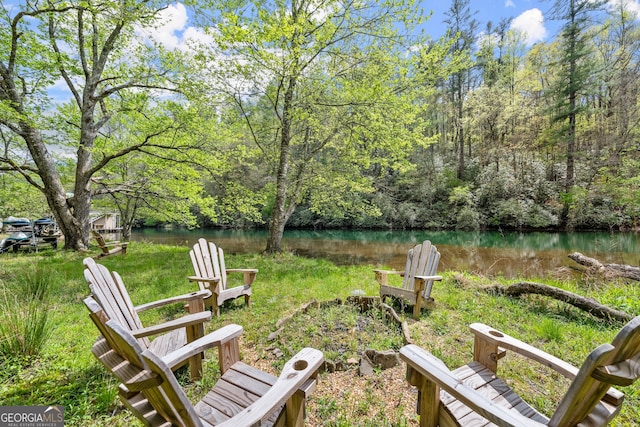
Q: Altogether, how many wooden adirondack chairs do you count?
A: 6